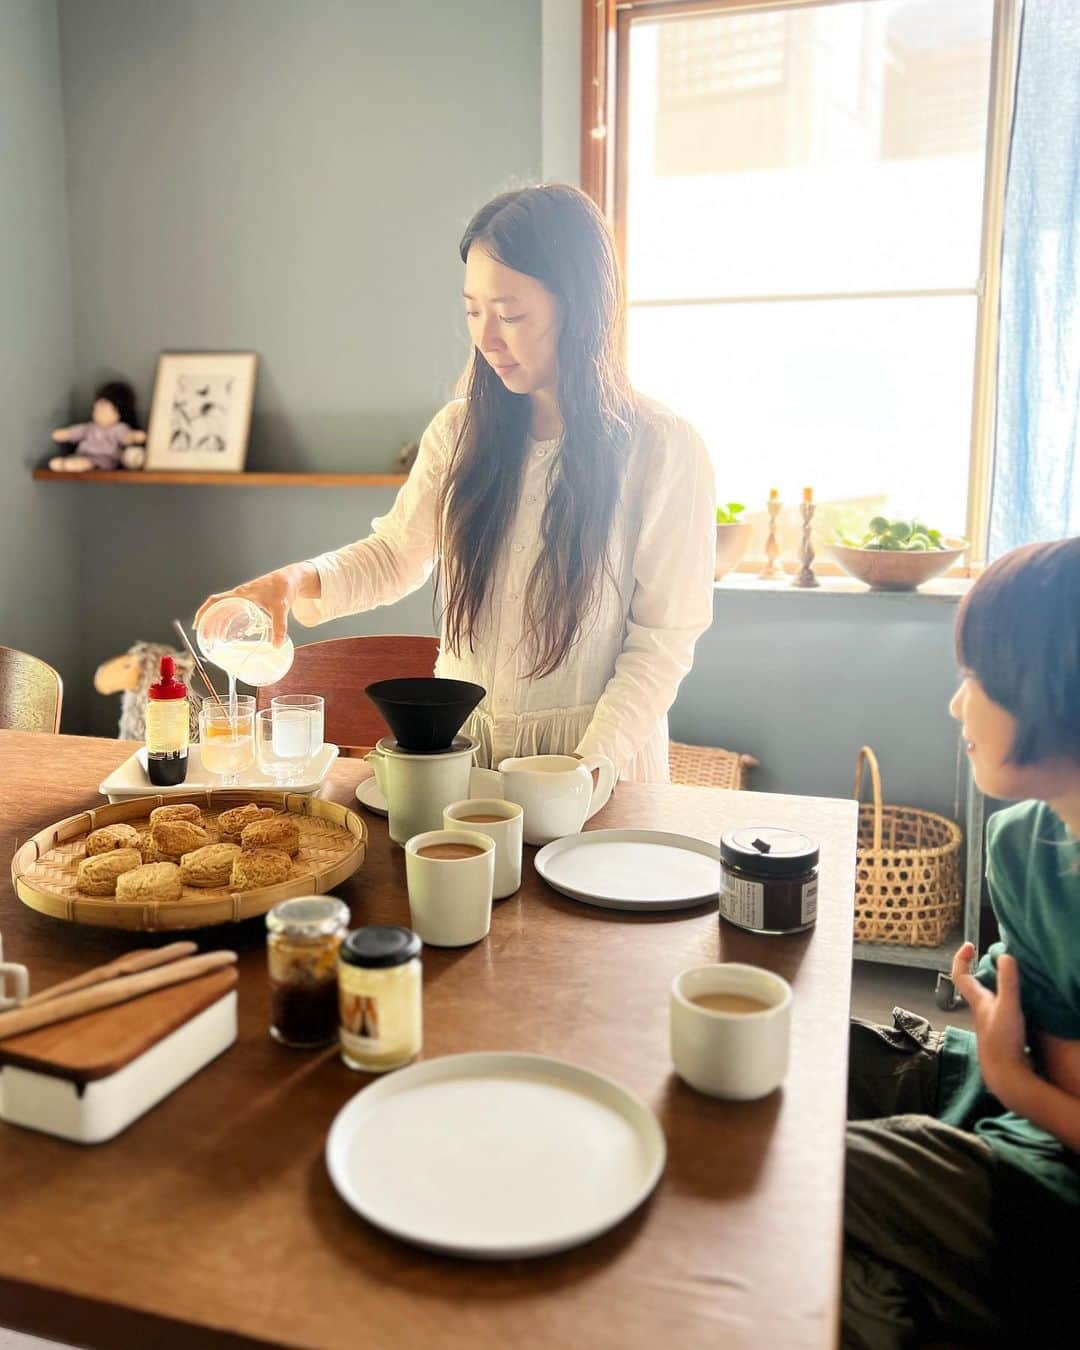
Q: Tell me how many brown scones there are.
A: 10